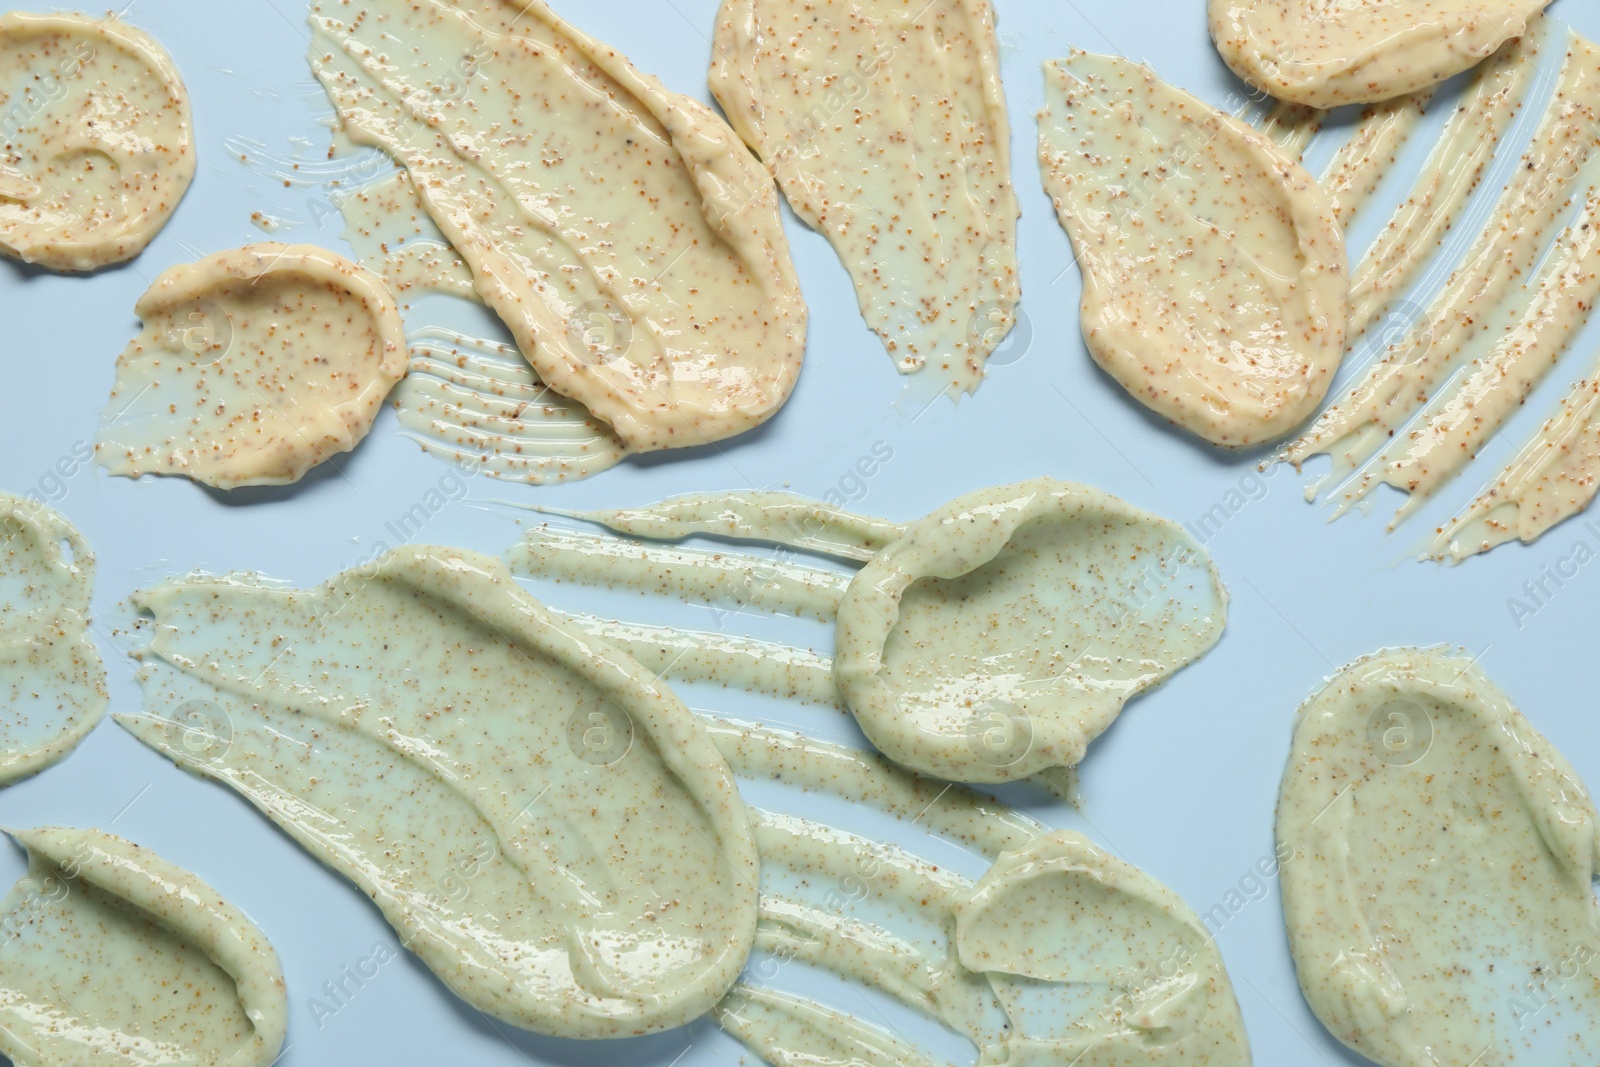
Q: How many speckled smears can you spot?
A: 12